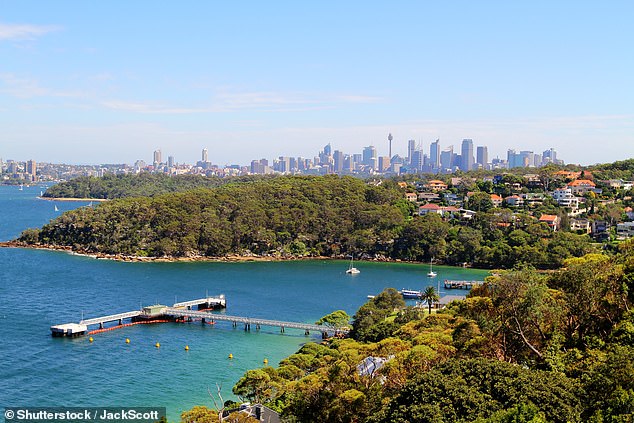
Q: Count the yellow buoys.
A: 6